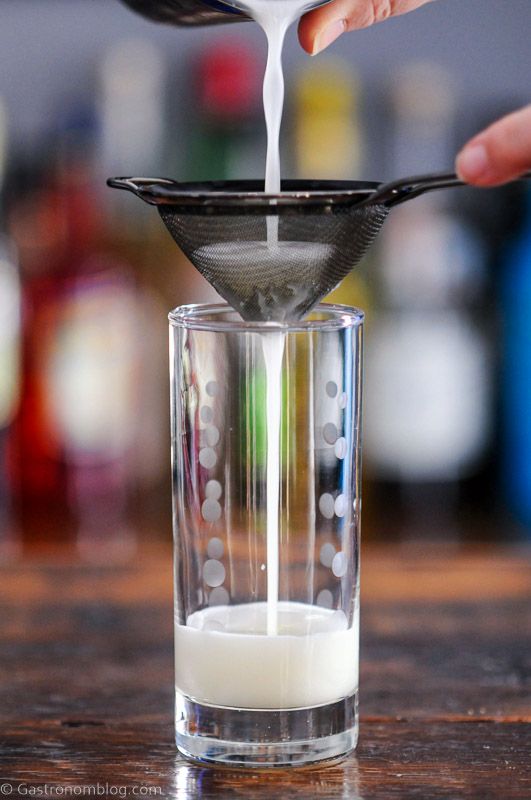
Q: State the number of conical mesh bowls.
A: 1